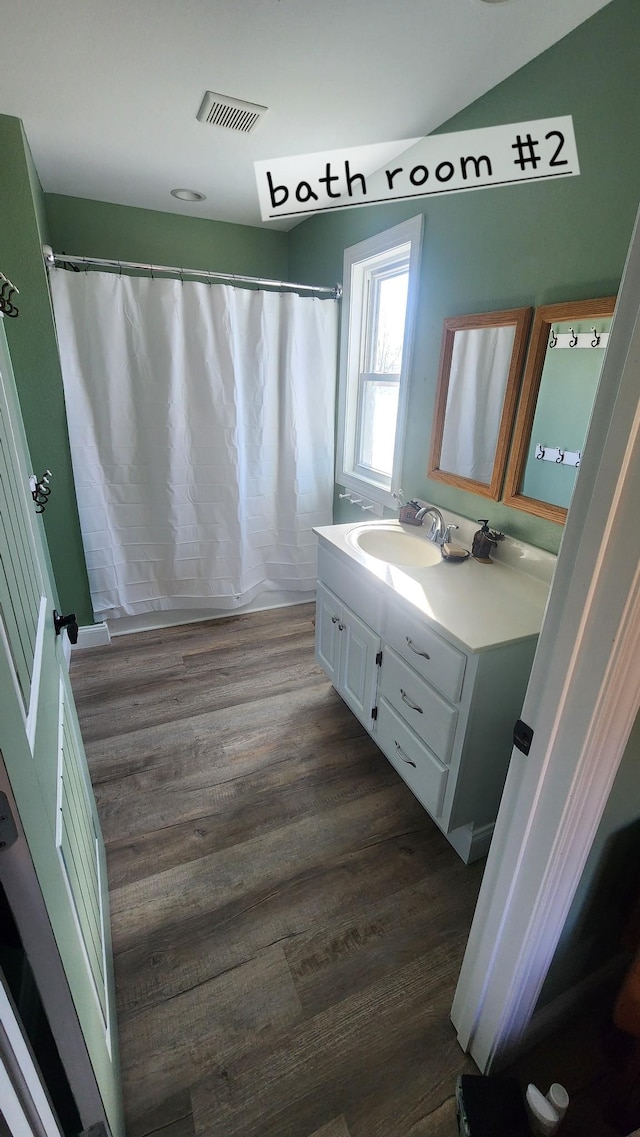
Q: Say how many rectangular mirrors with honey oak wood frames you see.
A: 2